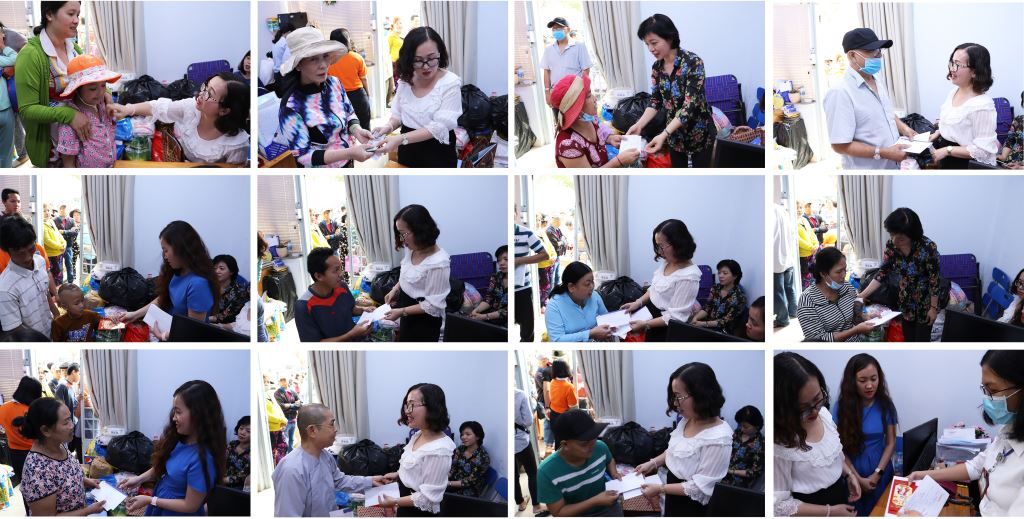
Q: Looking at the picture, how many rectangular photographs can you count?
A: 12